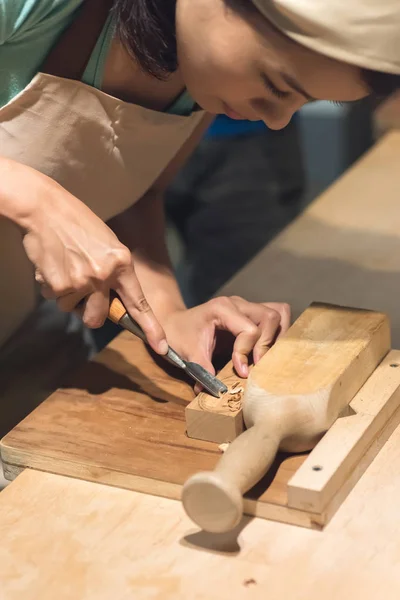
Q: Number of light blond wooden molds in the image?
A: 1